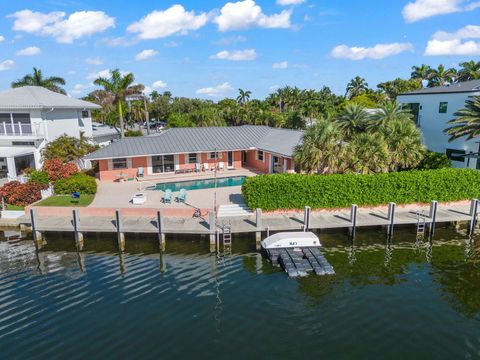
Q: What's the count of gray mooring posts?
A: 11